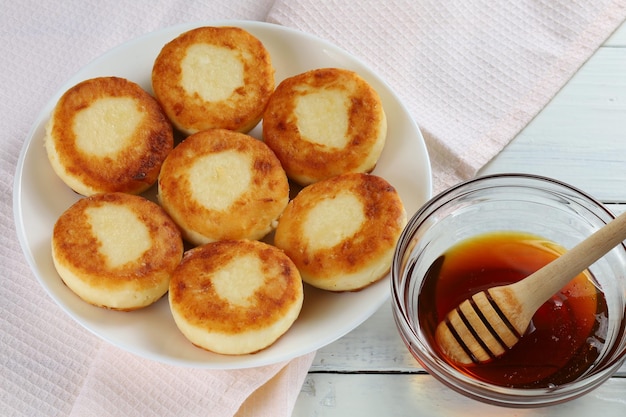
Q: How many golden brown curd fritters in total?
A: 7